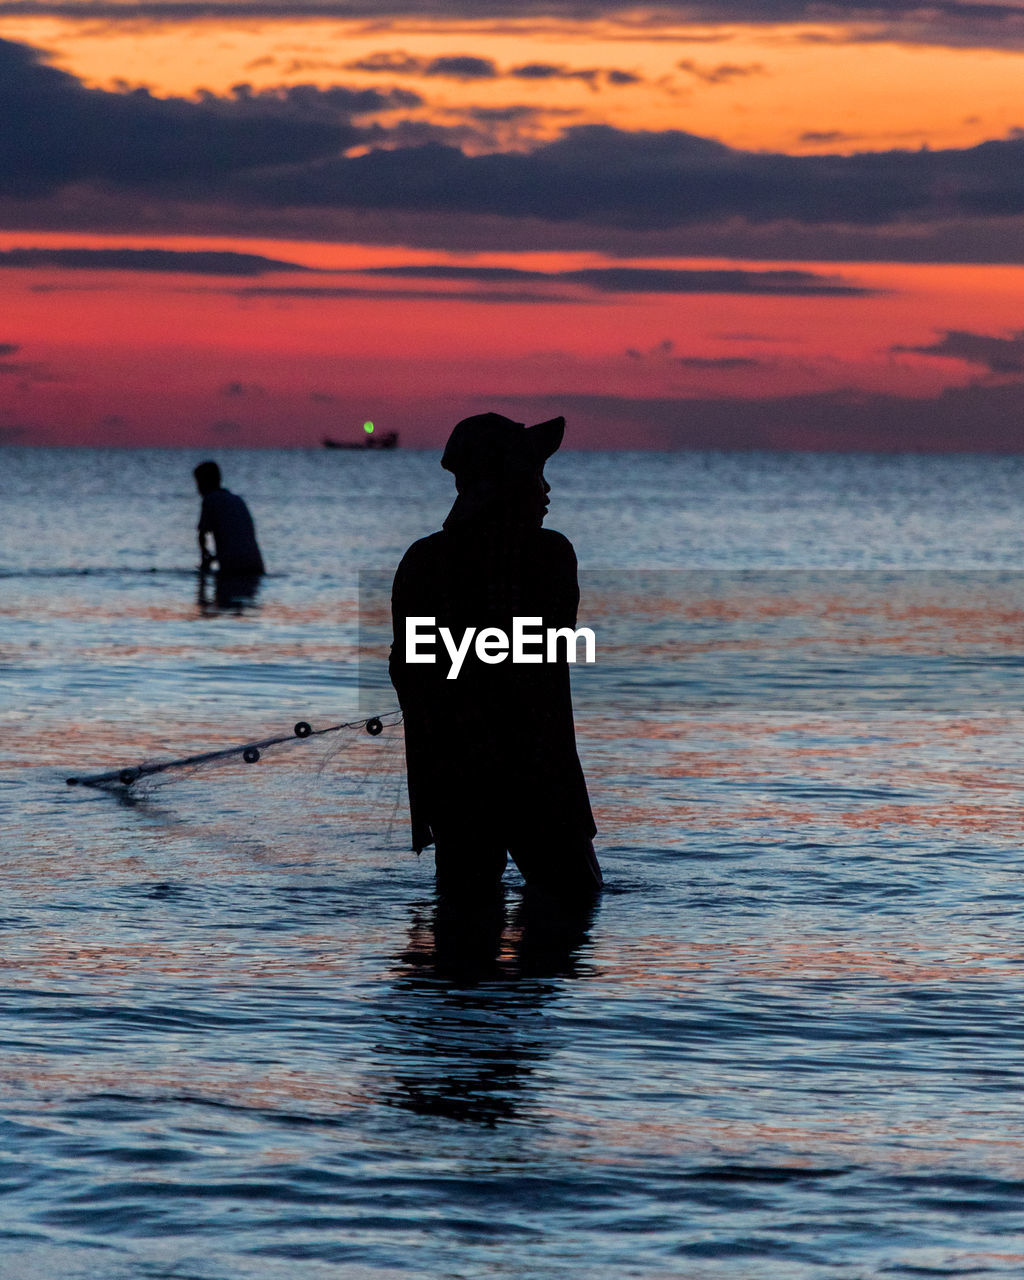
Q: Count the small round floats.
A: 4